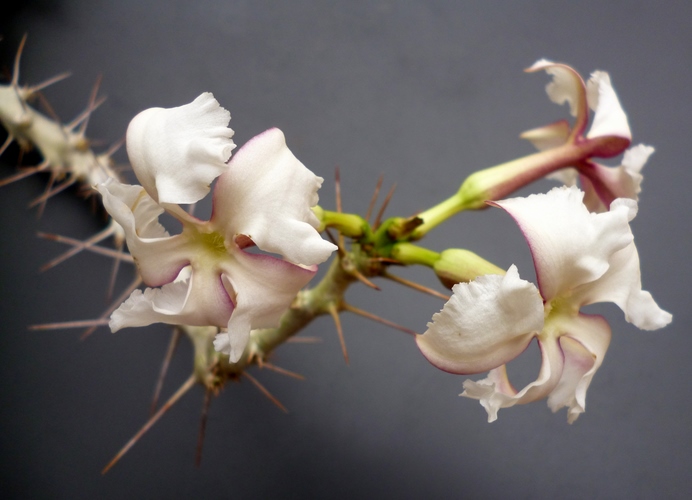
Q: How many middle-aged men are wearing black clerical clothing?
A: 0